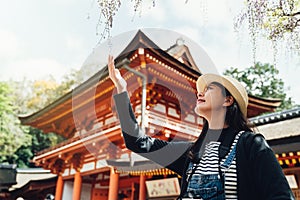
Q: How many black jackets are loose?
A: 1